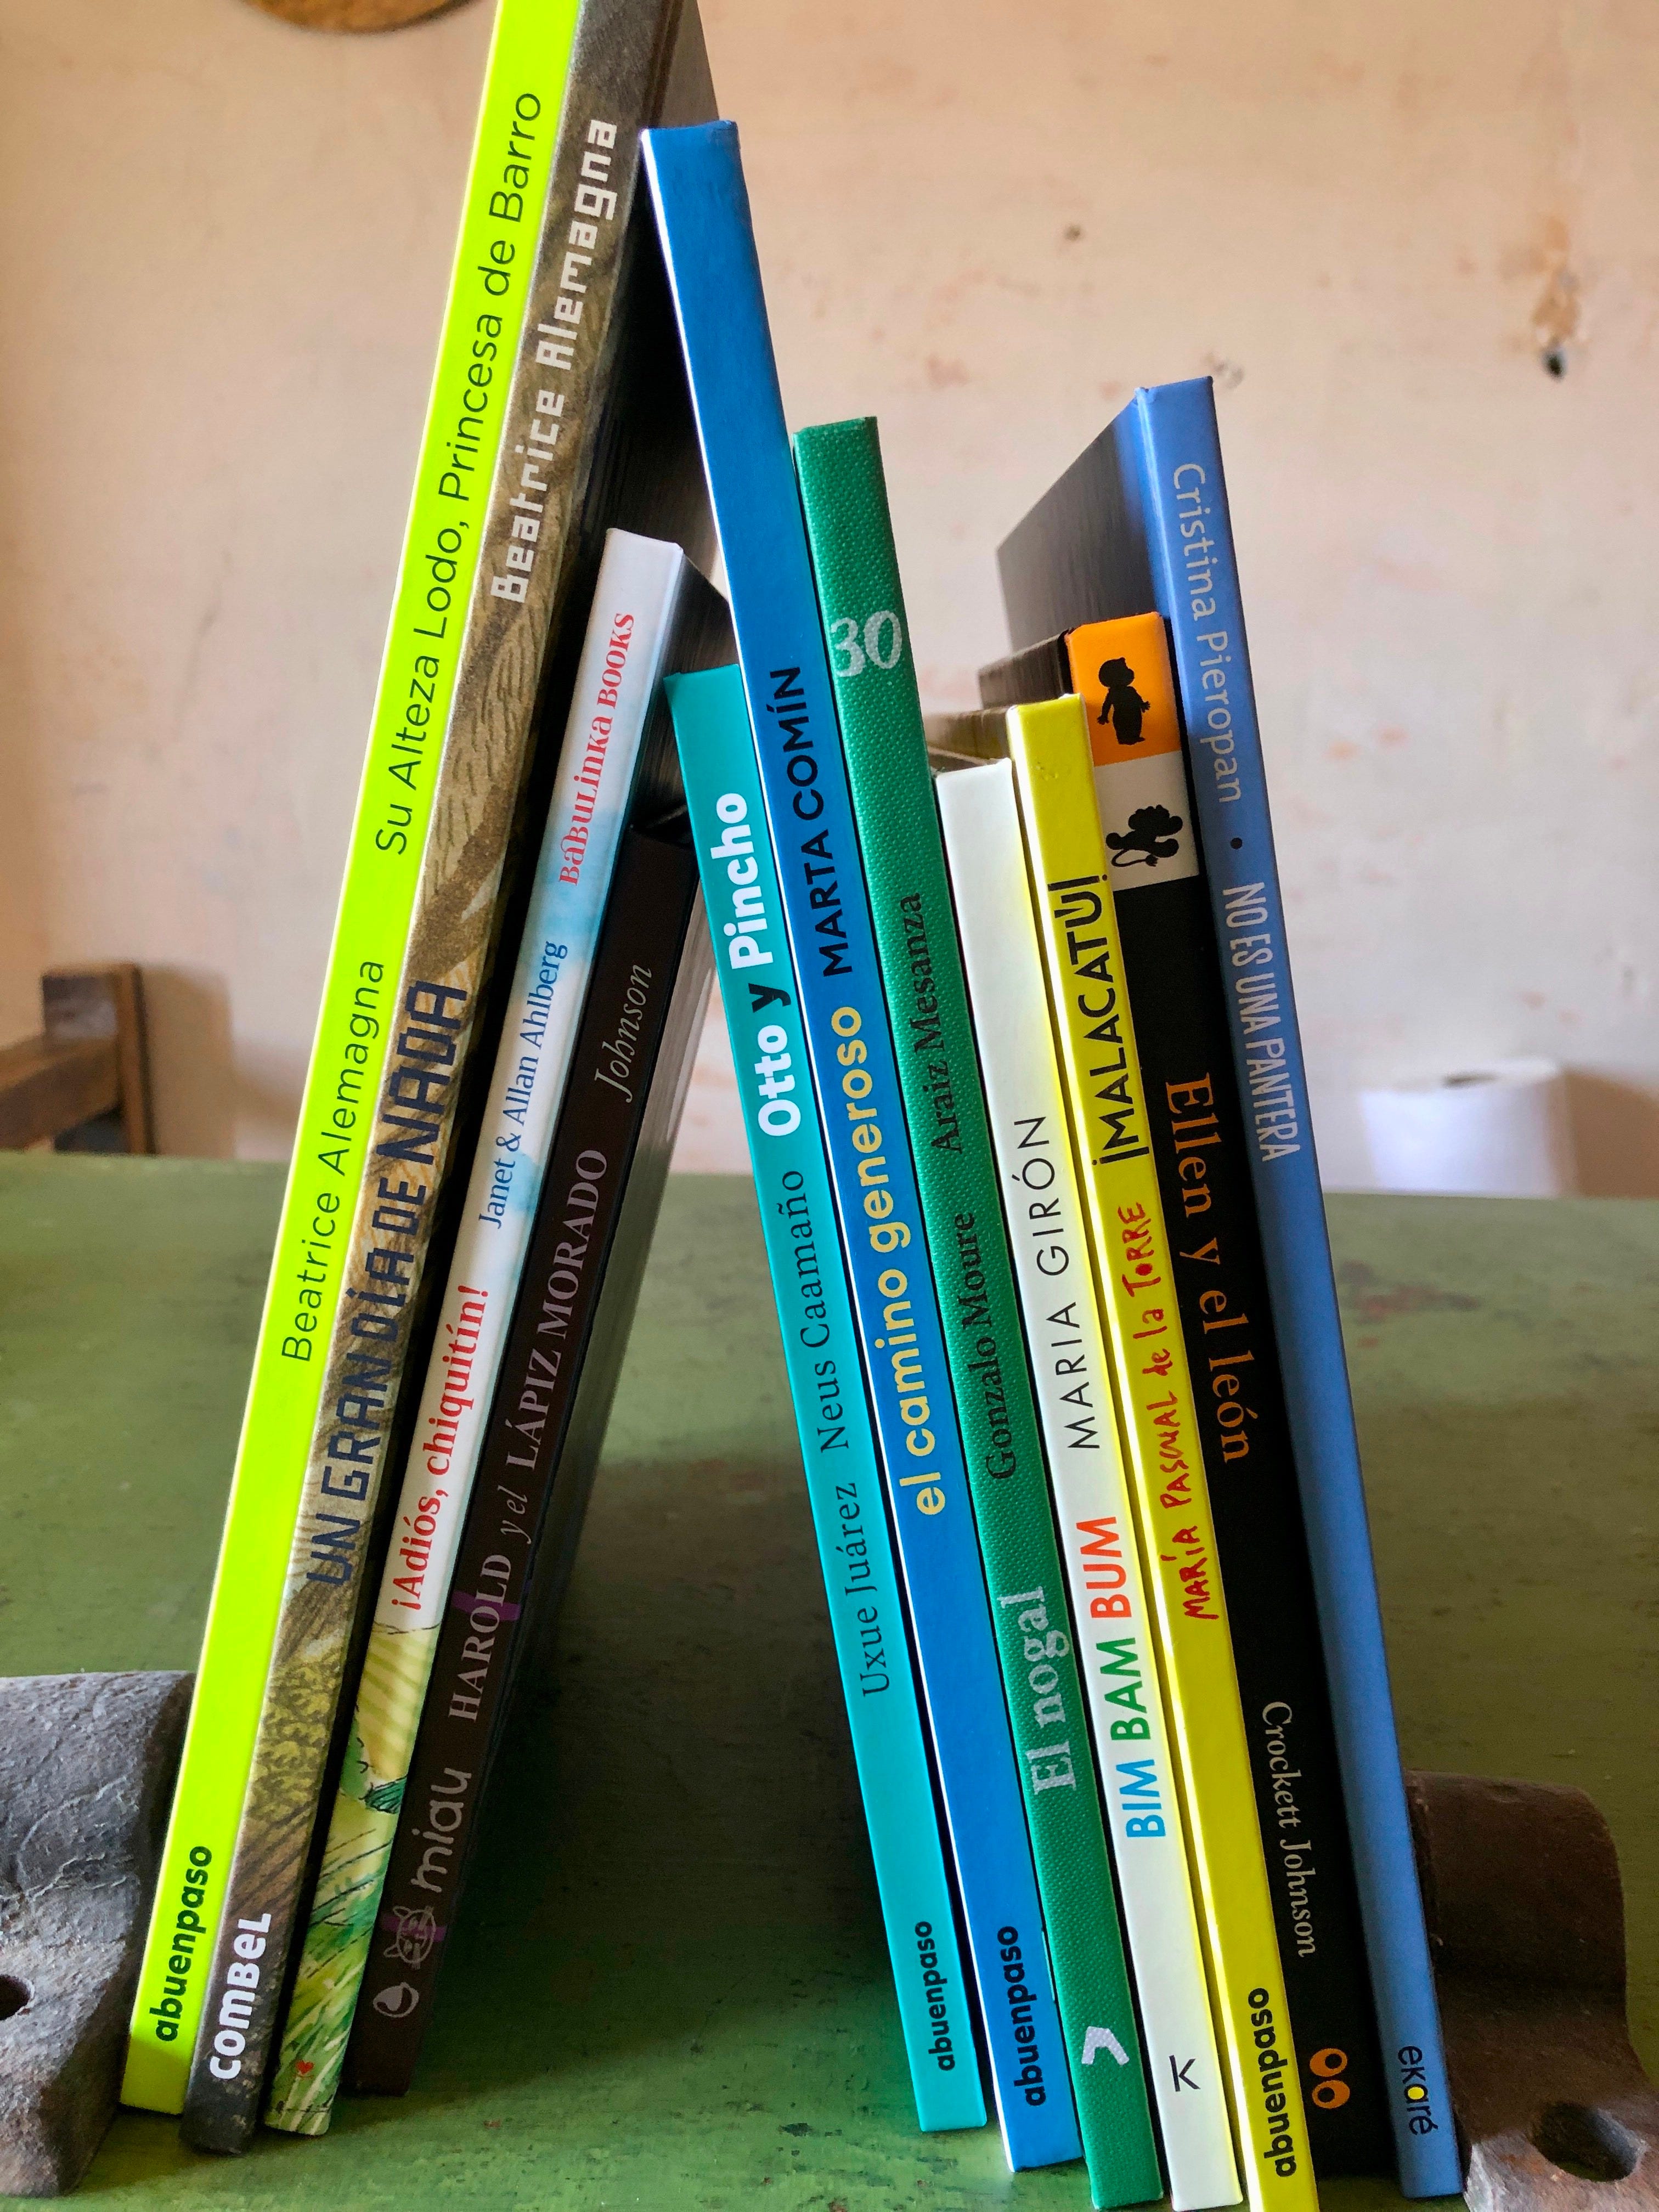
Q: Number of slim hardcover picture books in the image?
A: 11